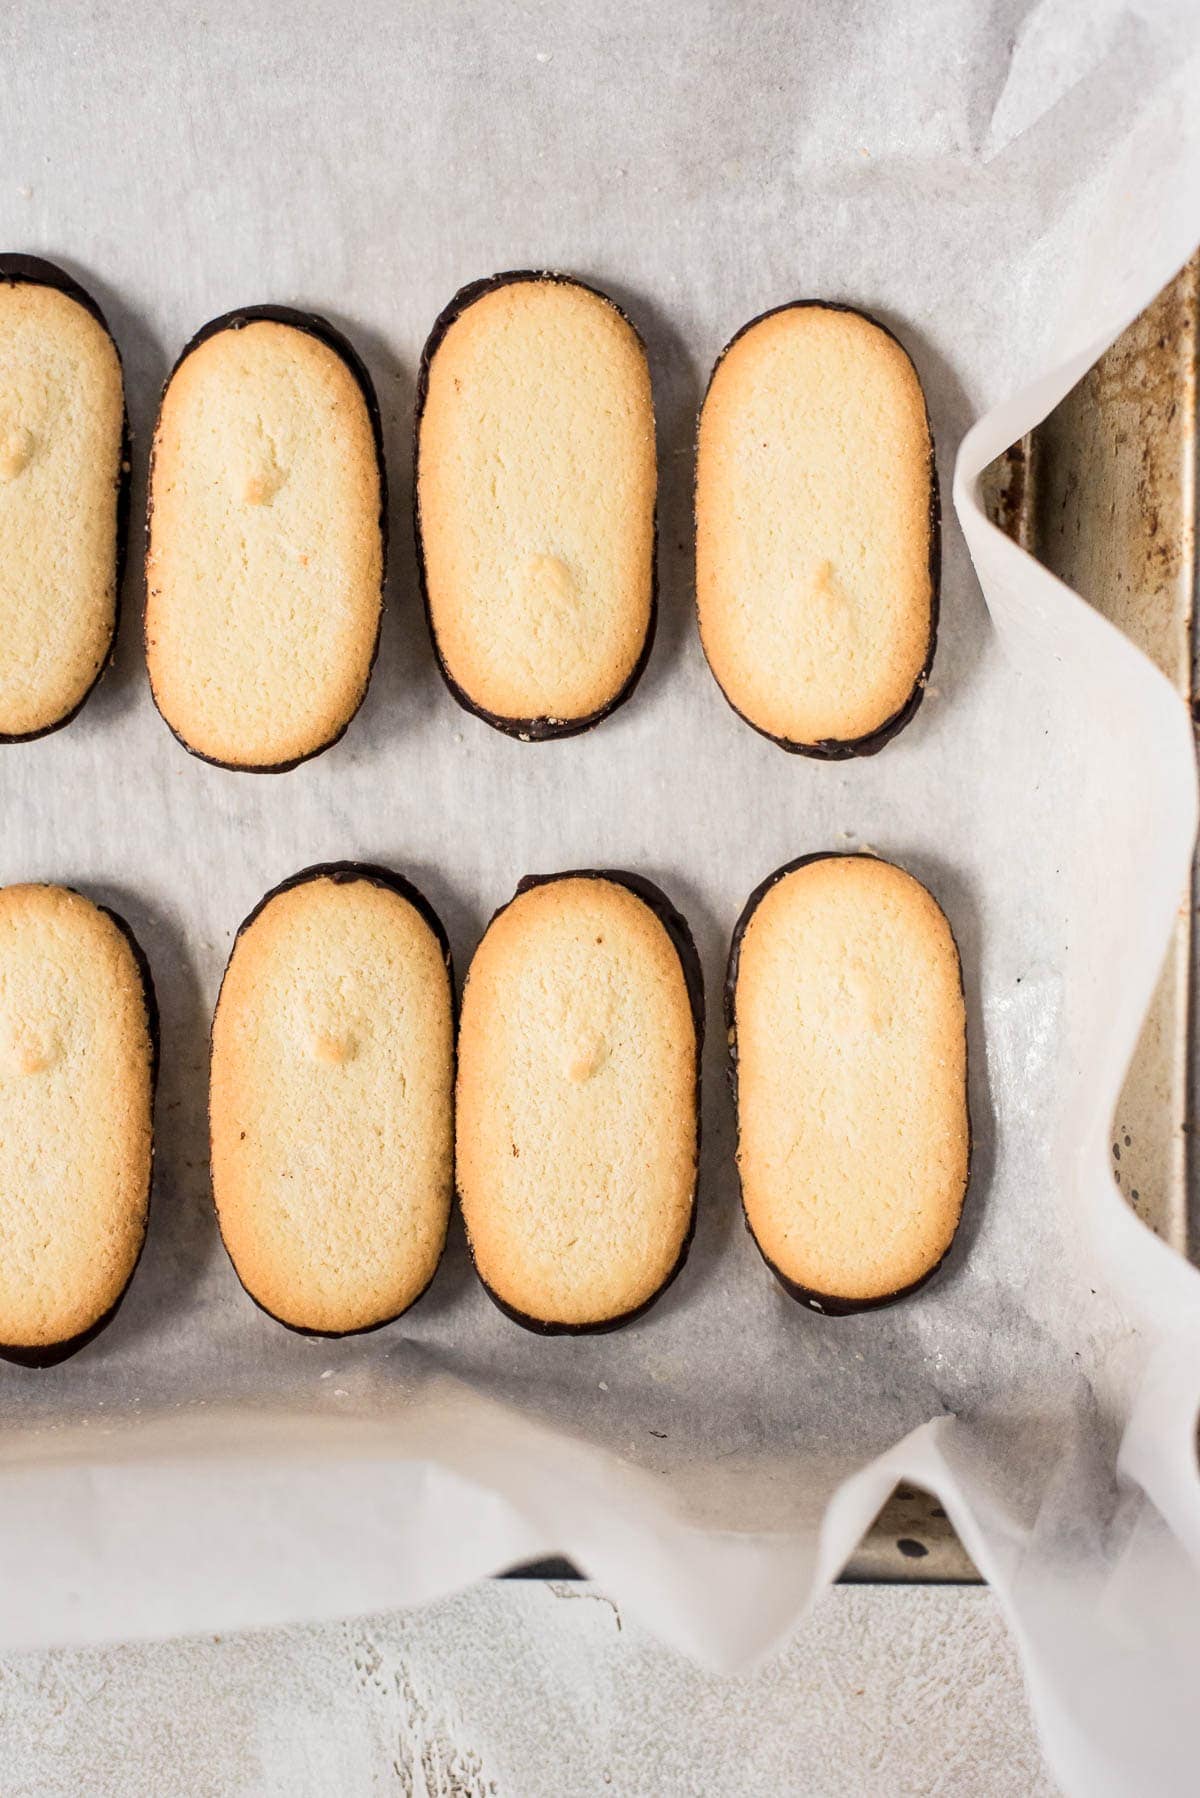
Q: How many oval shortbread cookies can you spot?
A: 8